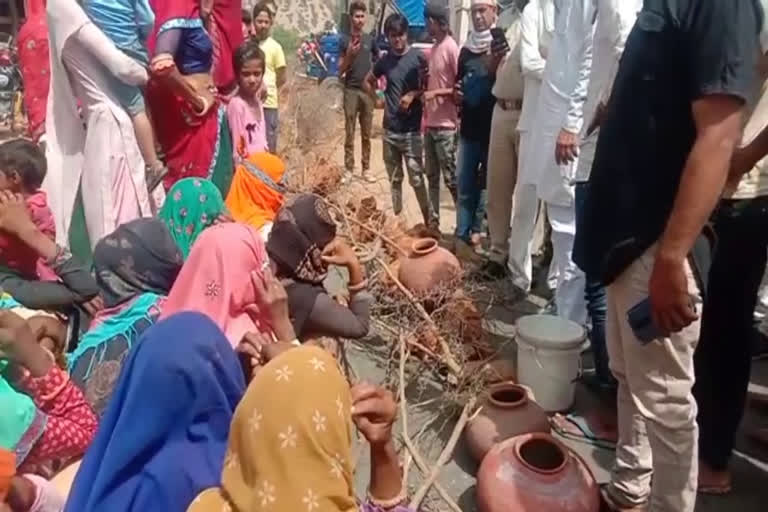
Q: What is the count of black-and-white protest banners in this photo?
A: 0